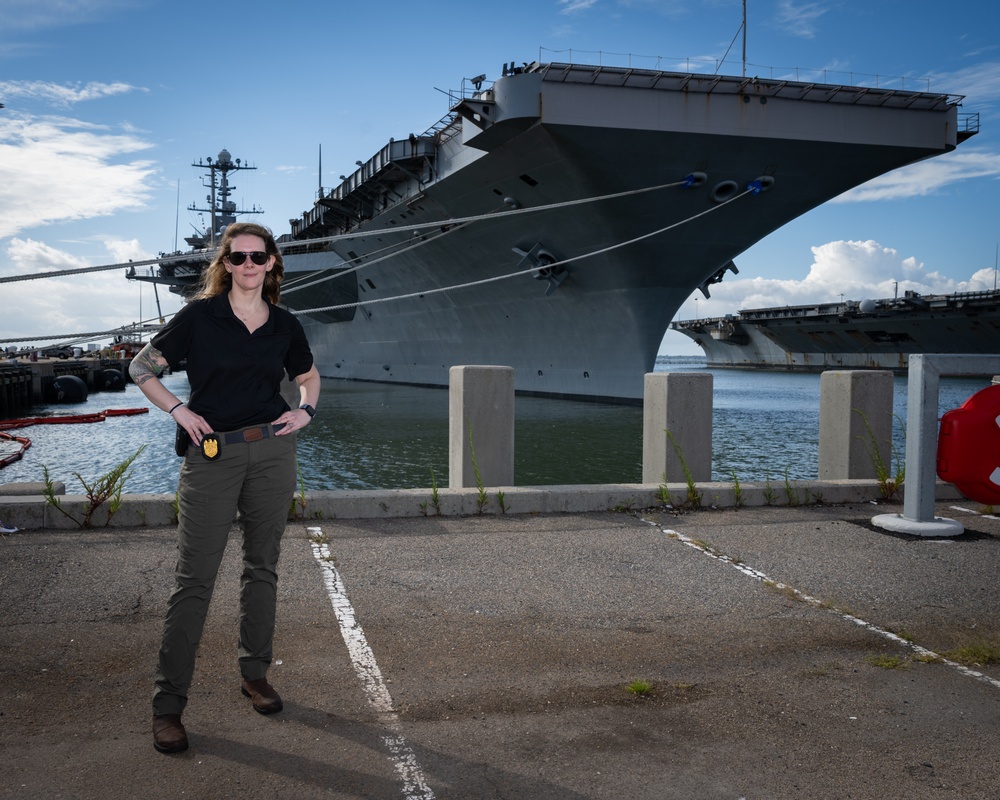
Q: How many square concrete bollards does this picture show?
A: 3